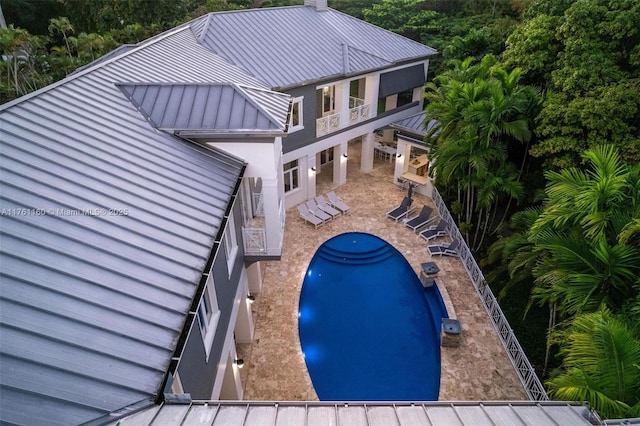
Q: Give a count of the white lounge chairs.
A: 4